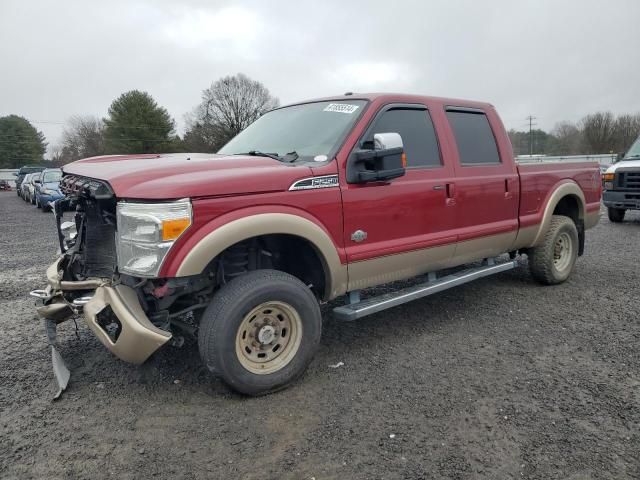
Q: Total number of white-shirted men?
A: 0